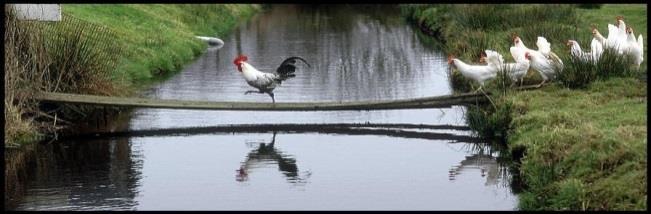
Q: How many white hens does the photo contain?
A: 8